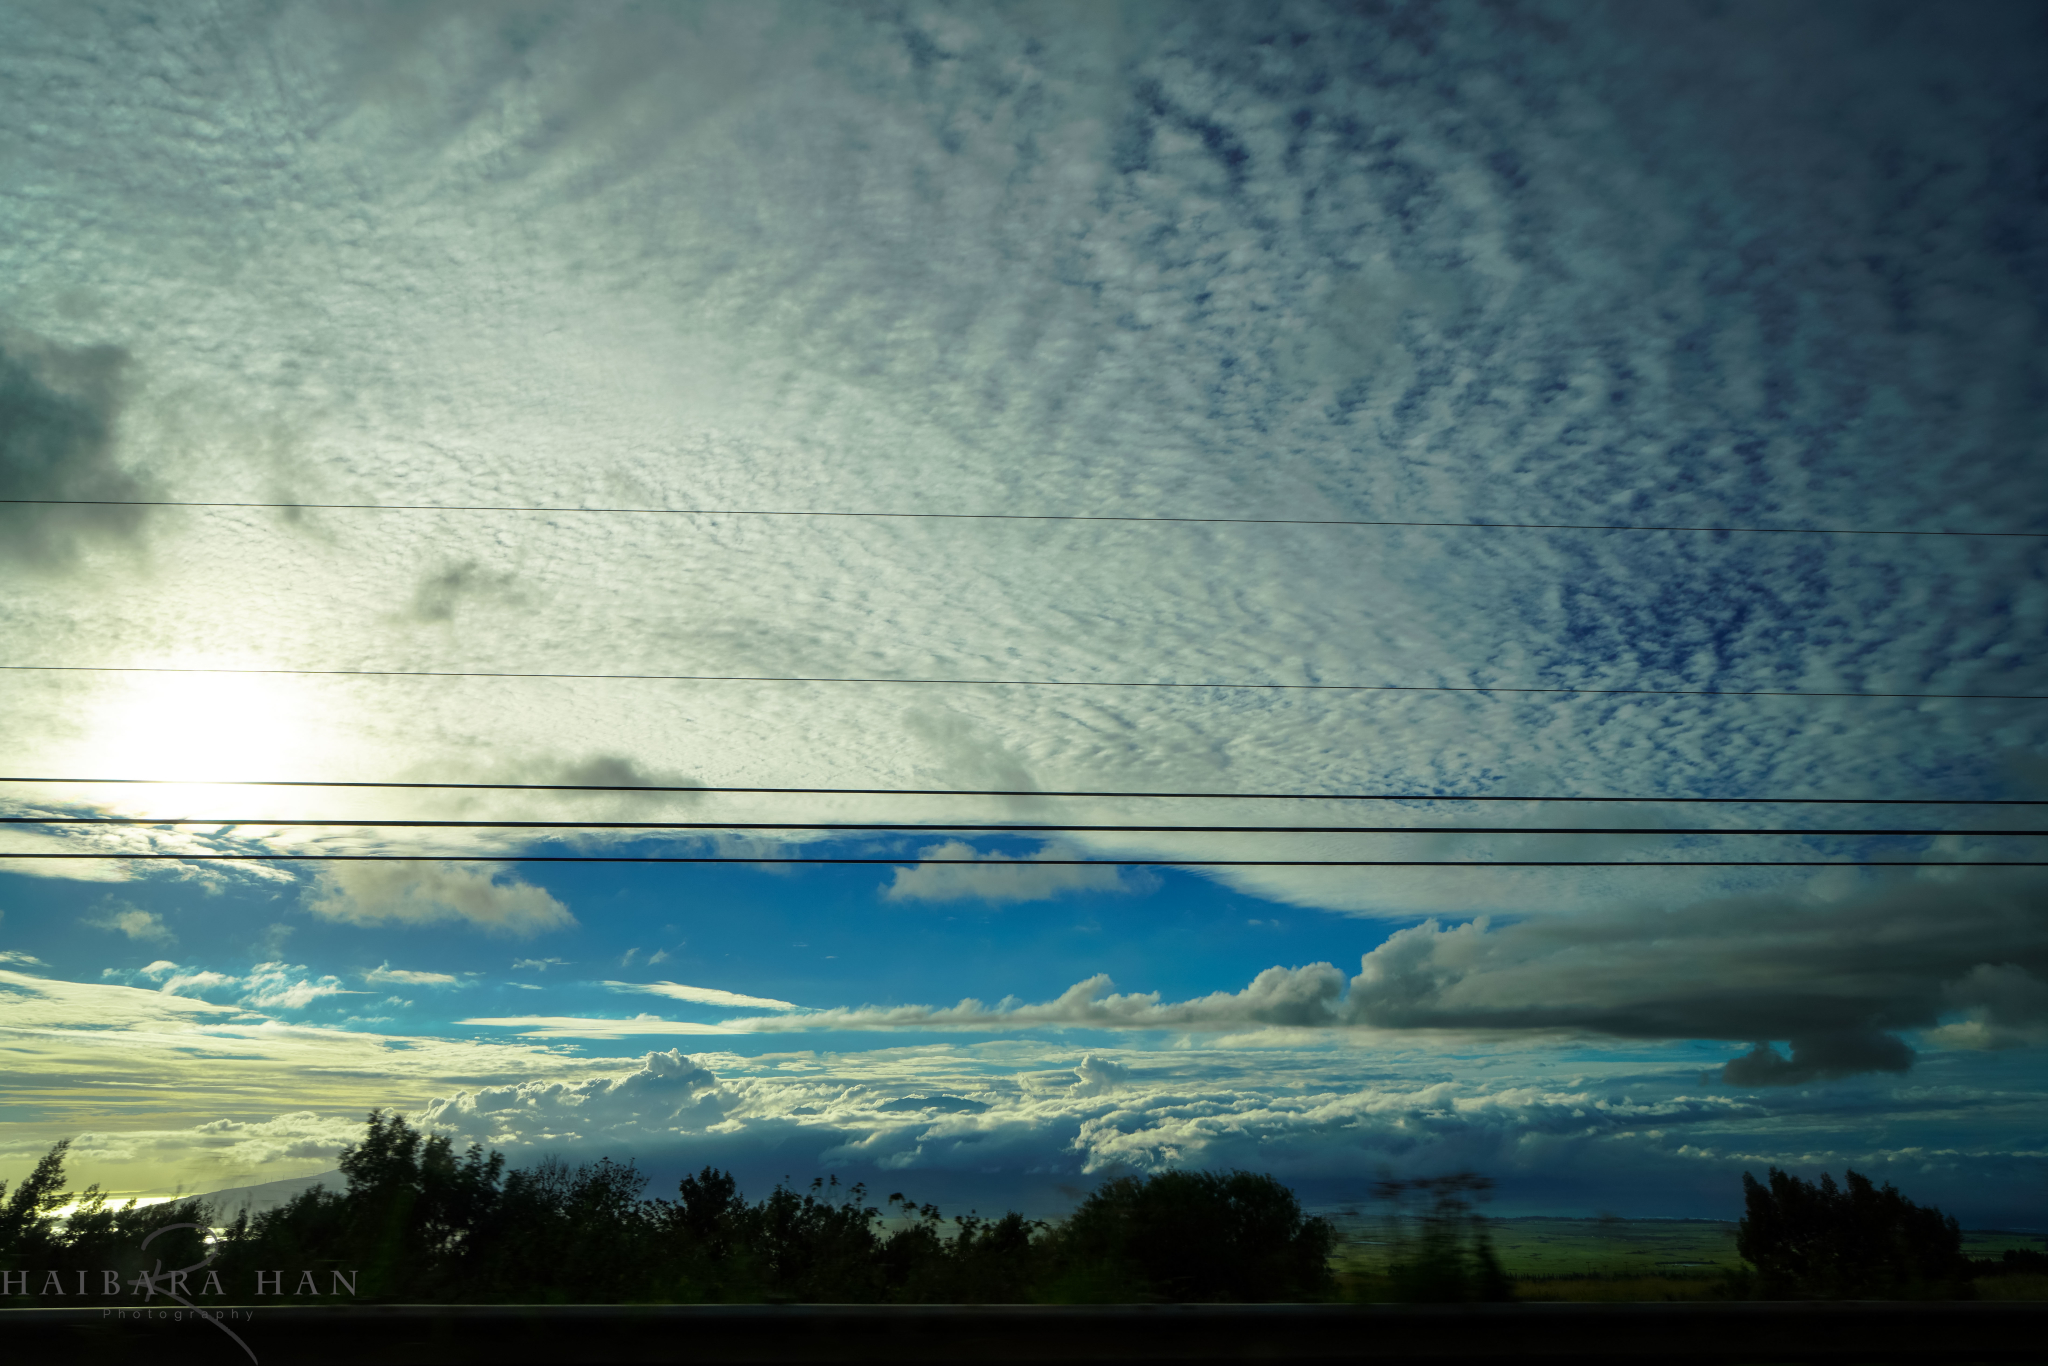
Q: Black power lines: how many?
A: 5